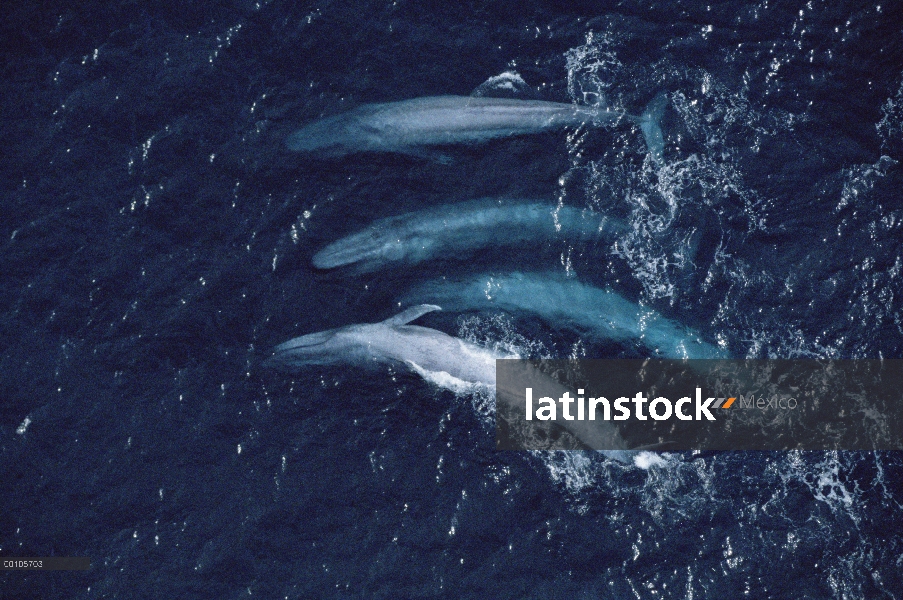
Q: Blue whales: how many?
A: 4